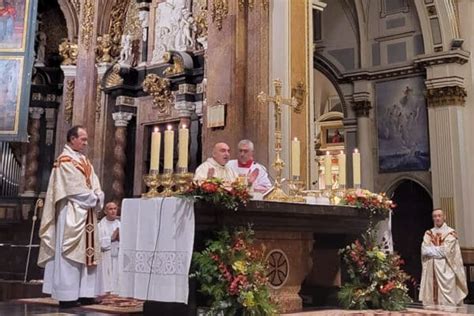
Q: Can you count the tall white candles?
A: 7